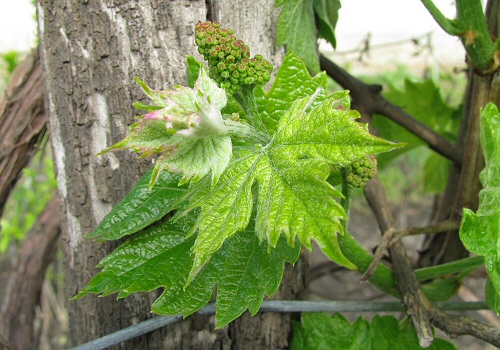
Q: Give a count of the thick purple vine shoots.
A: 0